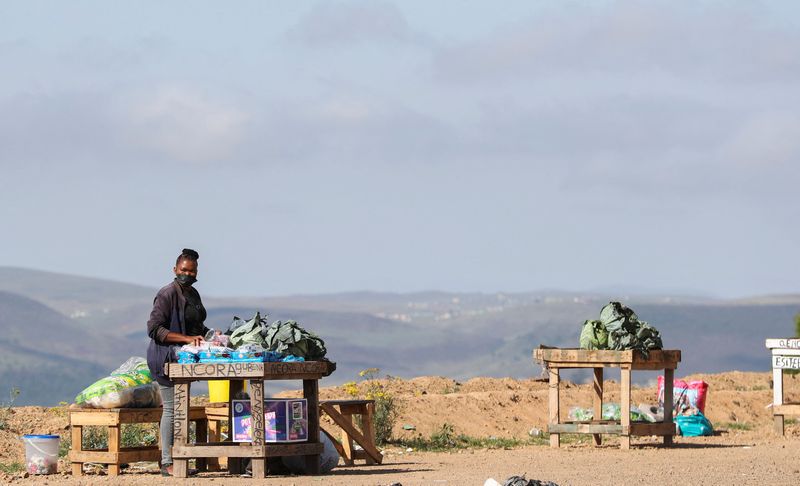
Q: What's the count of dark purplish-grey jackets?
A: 1